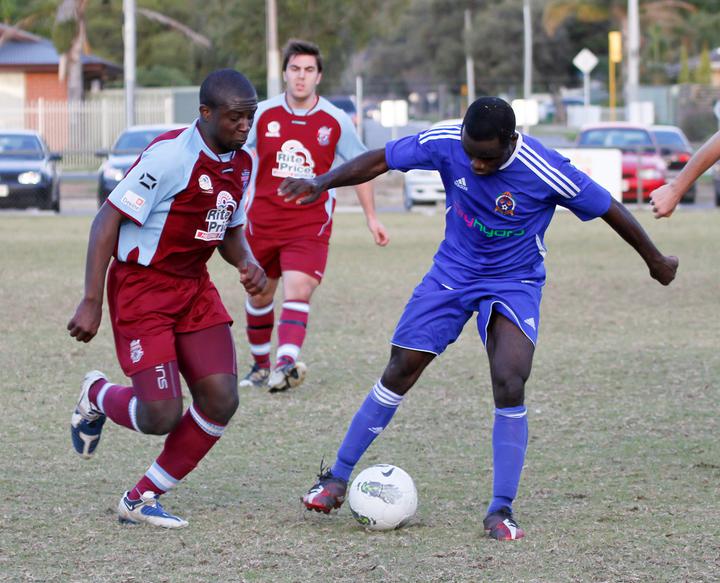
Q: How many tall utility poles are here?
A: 5